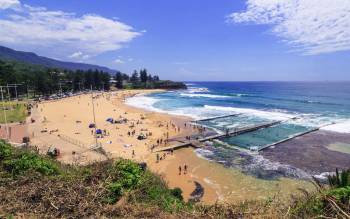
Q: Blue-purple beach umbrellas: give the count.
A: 3